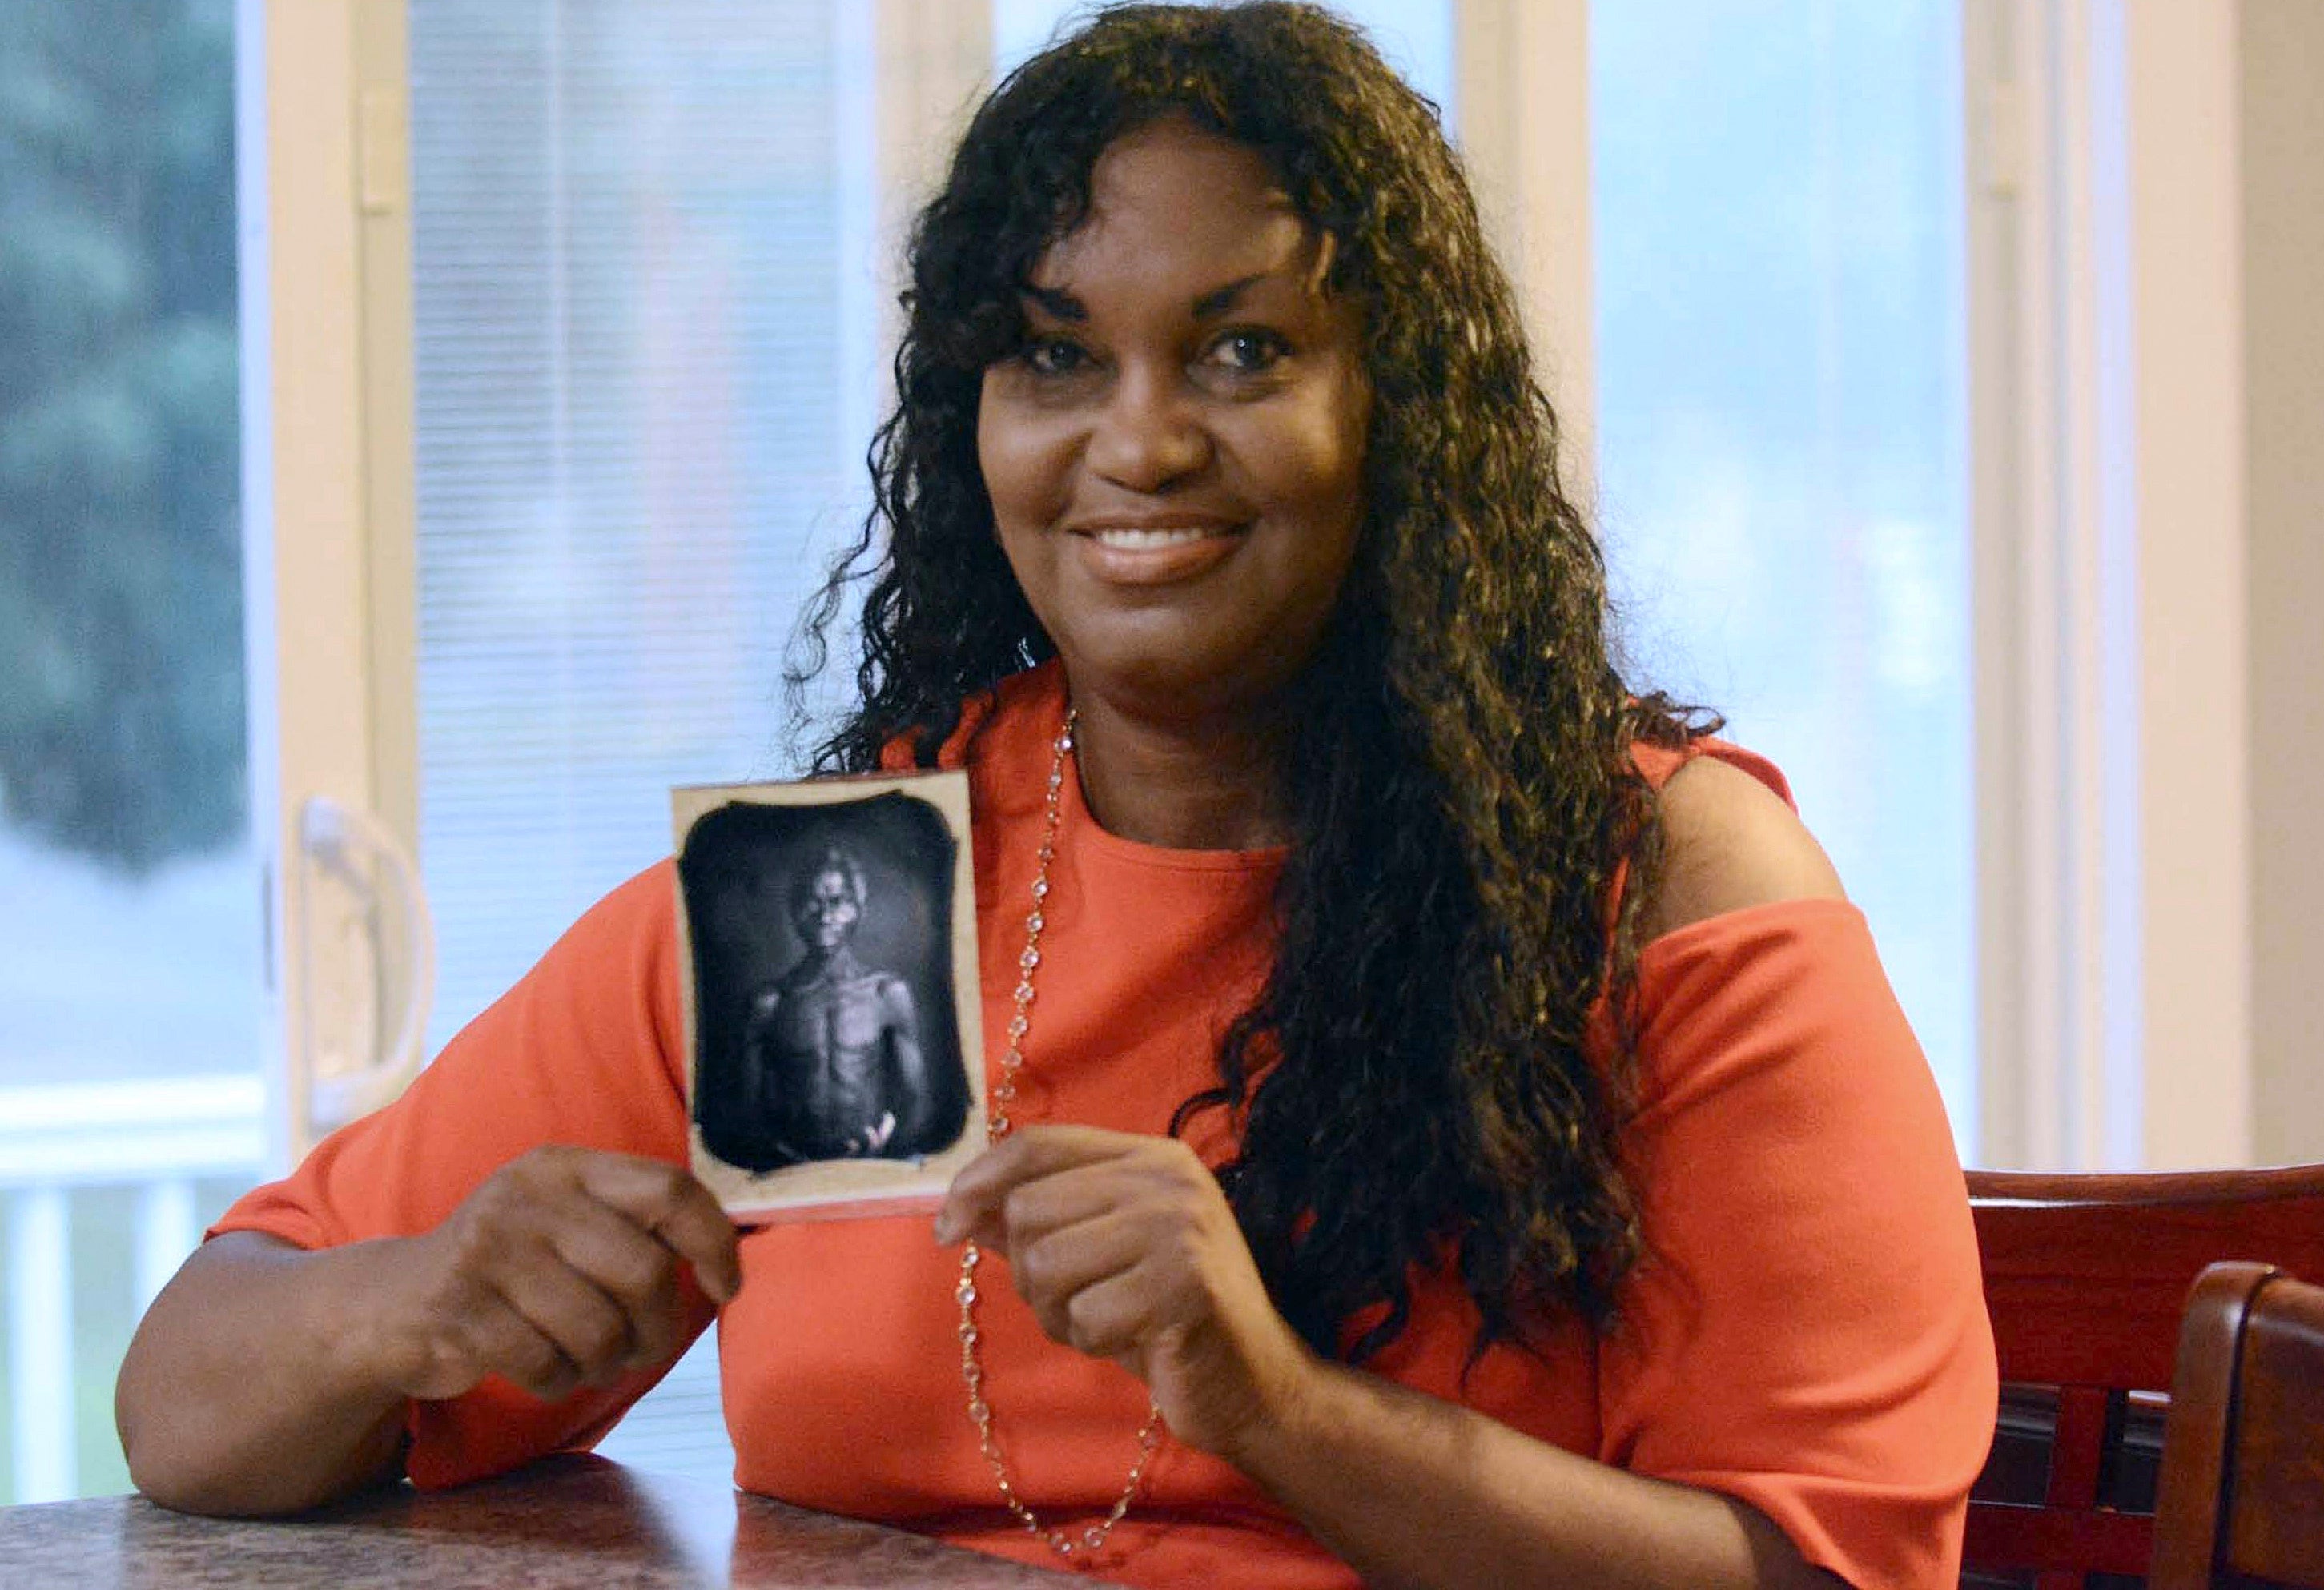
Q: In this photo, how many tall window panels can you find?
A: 4